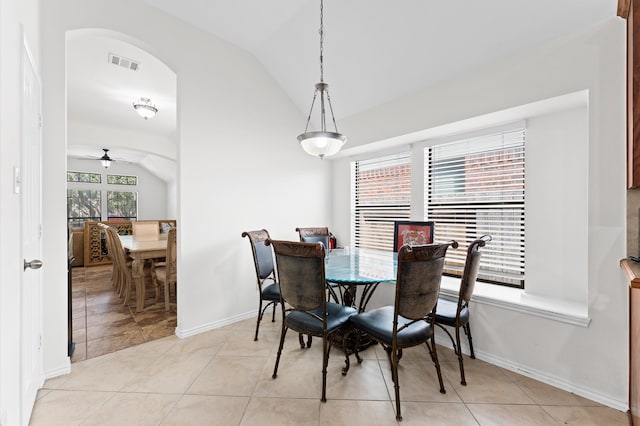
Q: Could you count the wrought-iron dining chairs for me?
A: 5